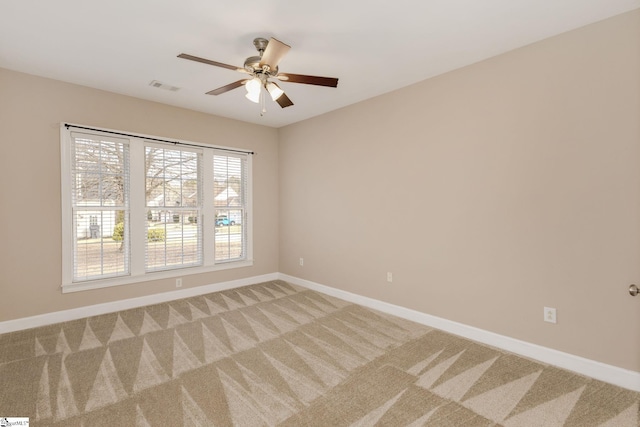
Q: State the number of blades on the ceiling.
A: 5